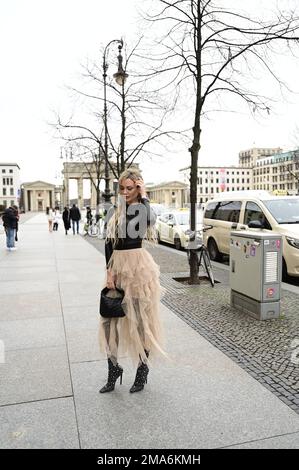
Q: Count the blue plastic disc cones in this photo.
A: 0